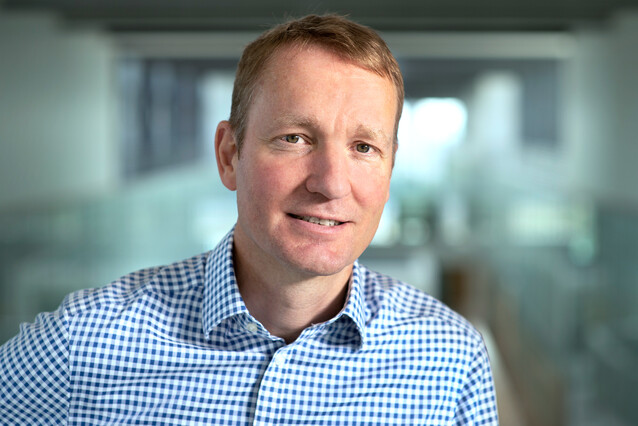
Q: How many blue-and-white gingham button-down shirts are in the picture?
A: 1